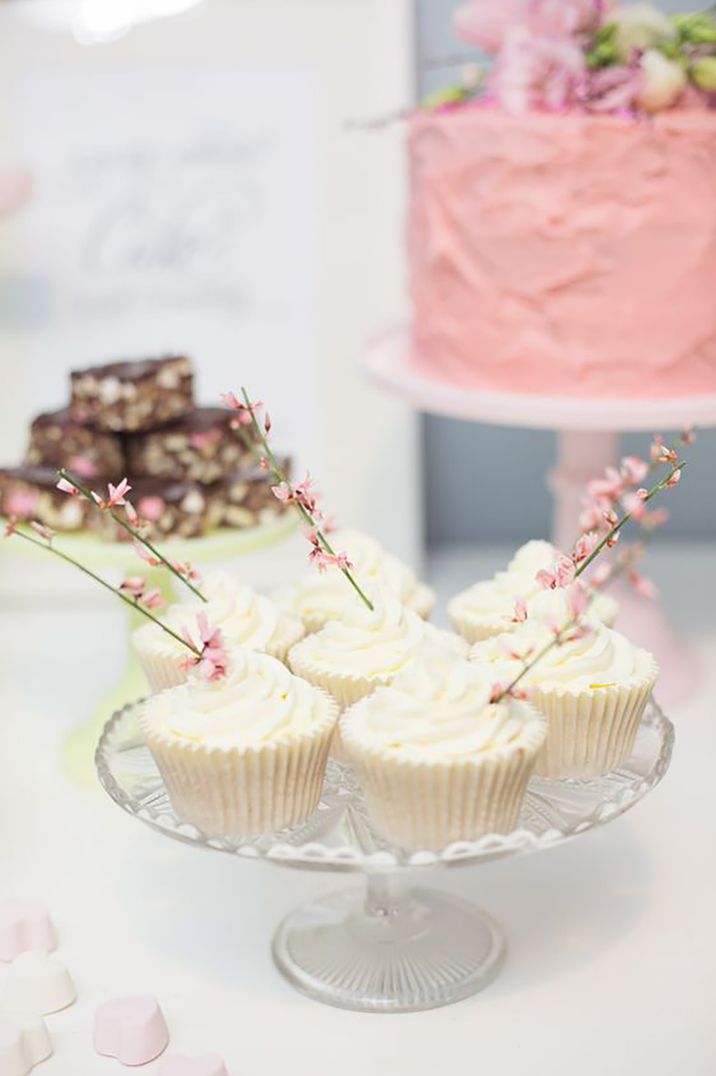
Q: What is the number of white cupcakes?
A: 7